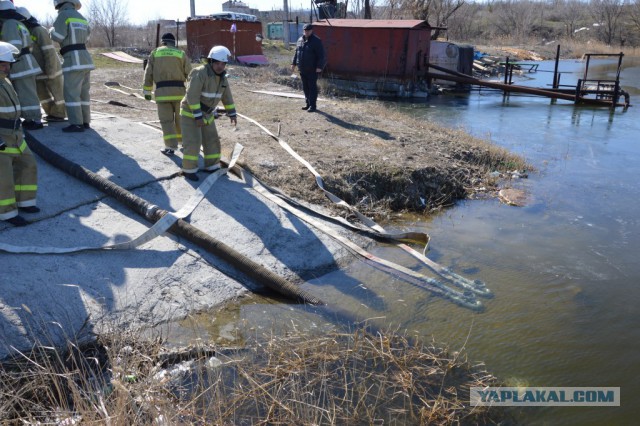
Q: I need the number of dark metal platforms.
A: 1